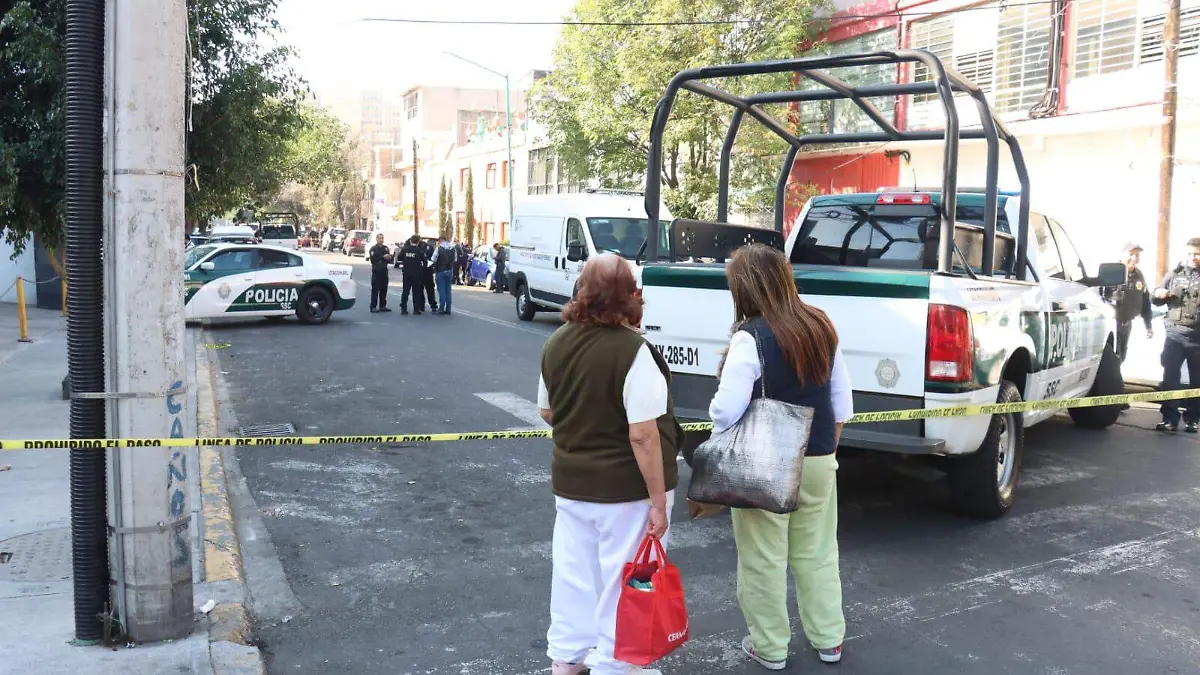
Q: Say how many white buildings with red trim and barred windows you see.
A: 1